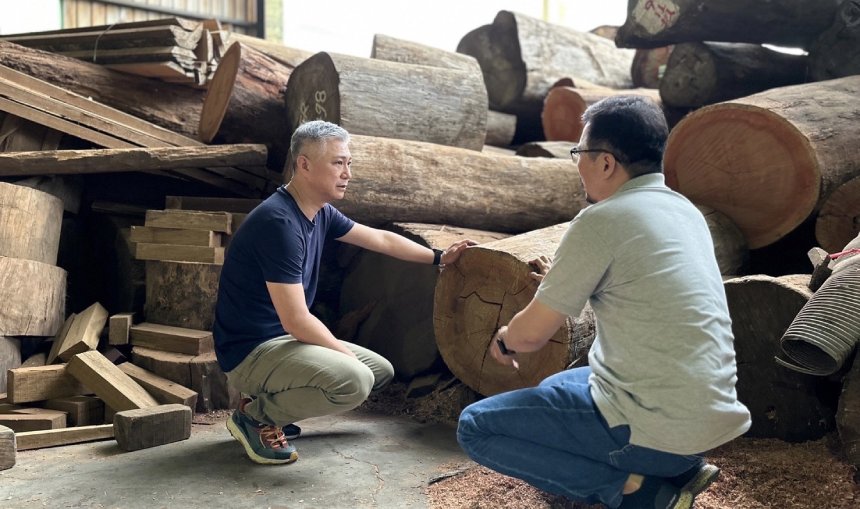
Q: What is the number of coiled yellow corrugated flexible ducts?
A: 0